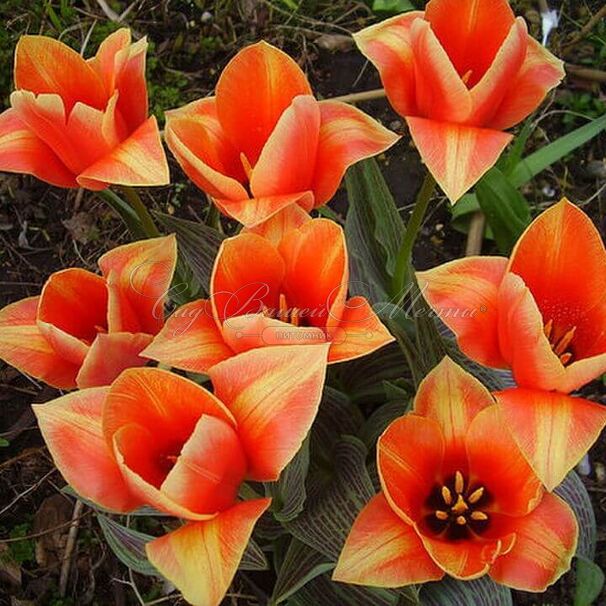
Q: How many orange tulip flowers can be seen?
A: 8